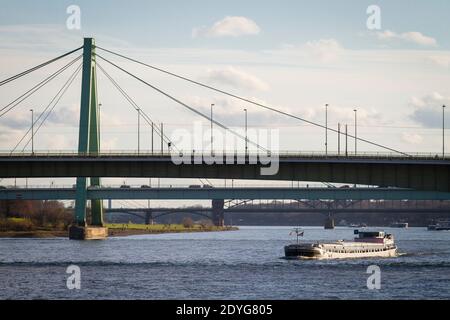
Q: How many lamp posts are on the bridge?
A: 8